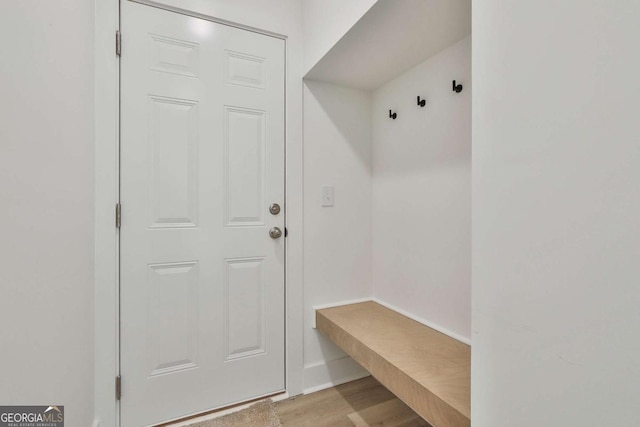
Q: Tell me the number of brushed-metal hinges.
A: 3